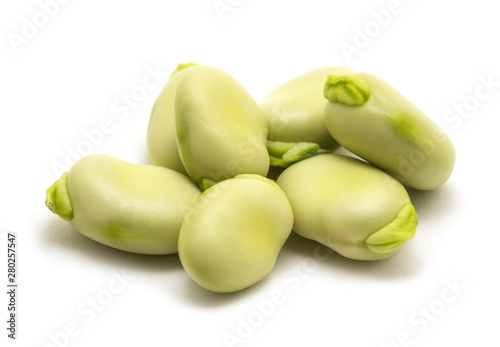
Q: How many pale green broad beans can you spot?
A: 7